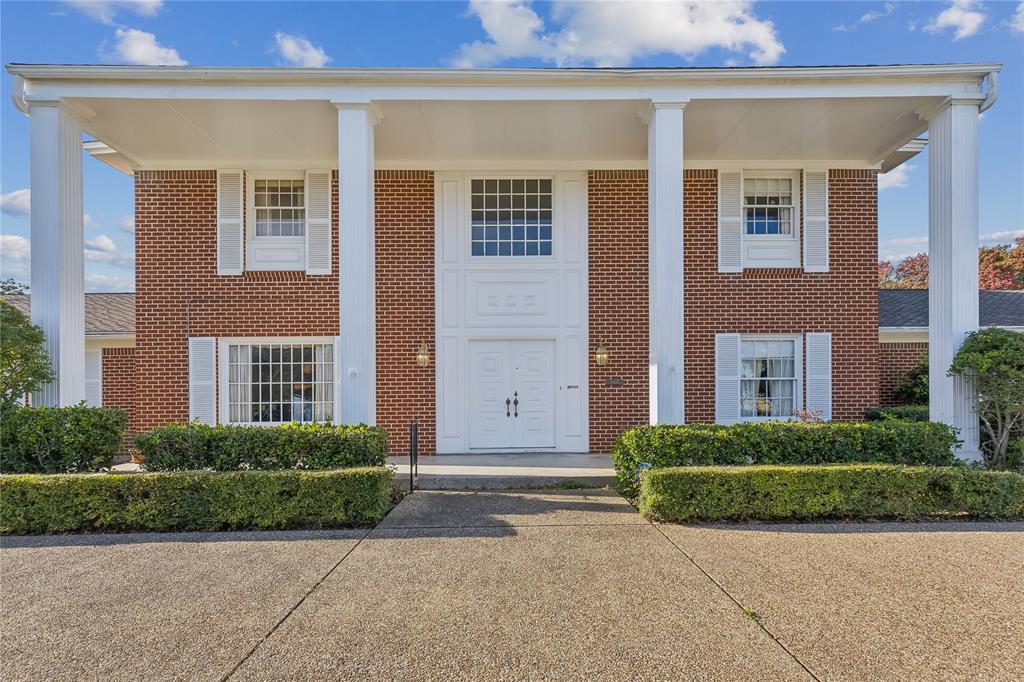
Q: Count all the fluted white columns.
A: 4